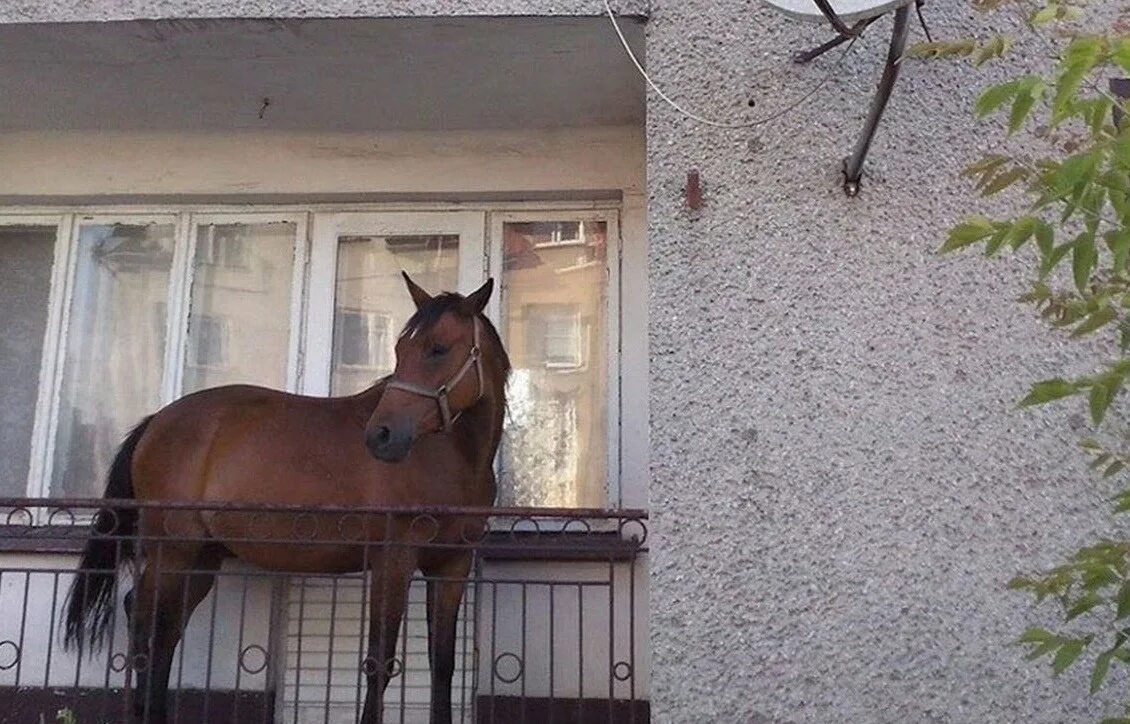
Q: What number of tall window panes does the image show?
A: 5